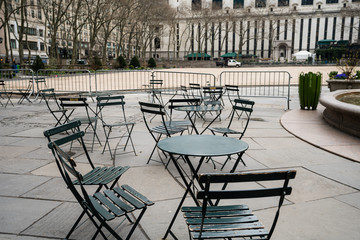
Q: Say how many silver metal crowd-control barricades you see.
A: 5